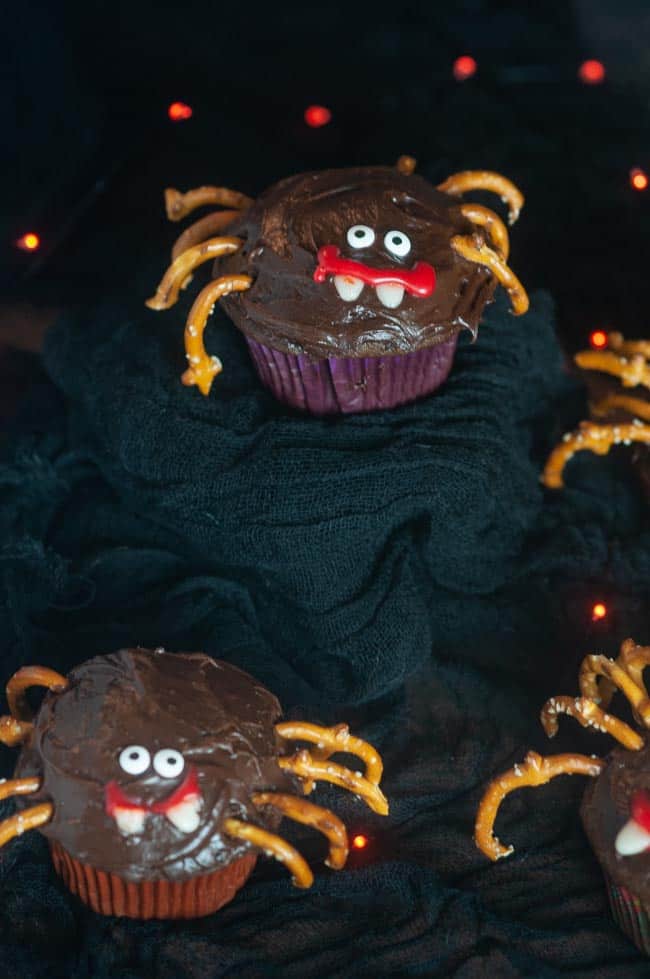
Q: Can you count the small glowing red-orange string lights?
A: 9